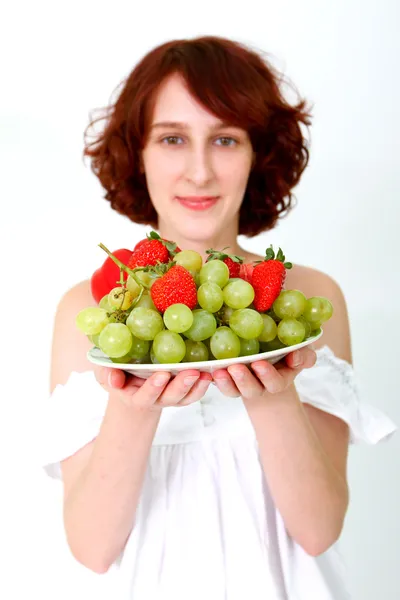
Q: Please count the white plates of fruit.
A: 1